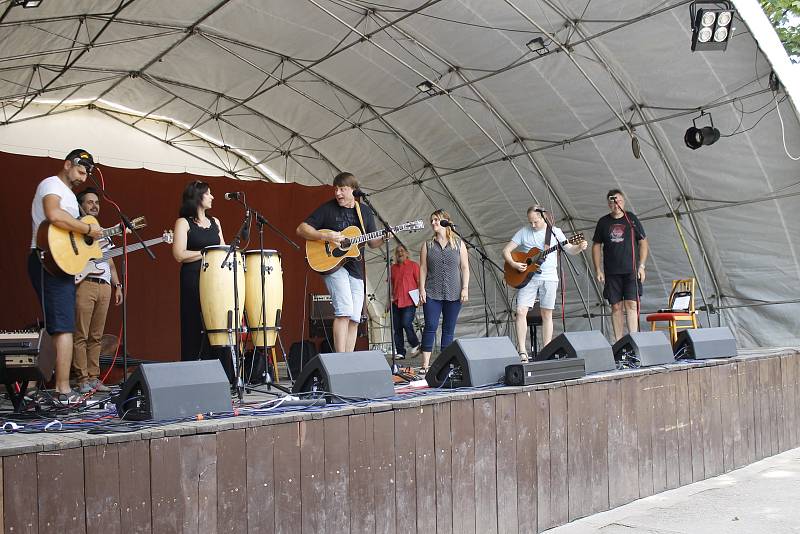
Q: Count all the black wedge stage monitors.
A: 6